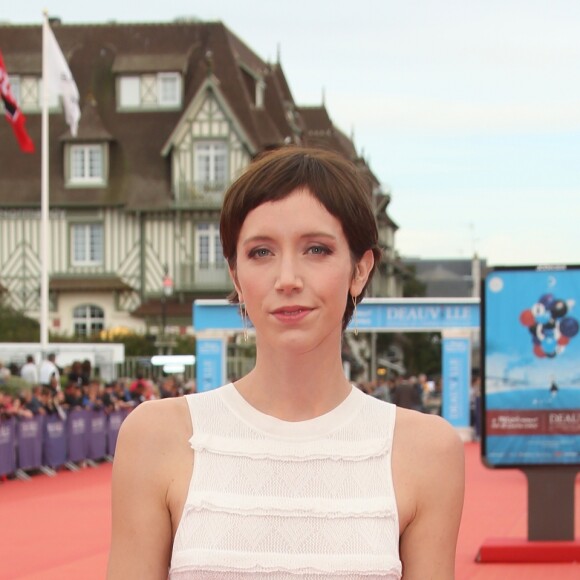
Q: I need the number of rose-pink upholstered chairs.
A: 0